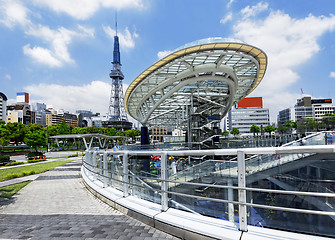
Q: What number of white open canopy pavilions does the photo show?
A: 1